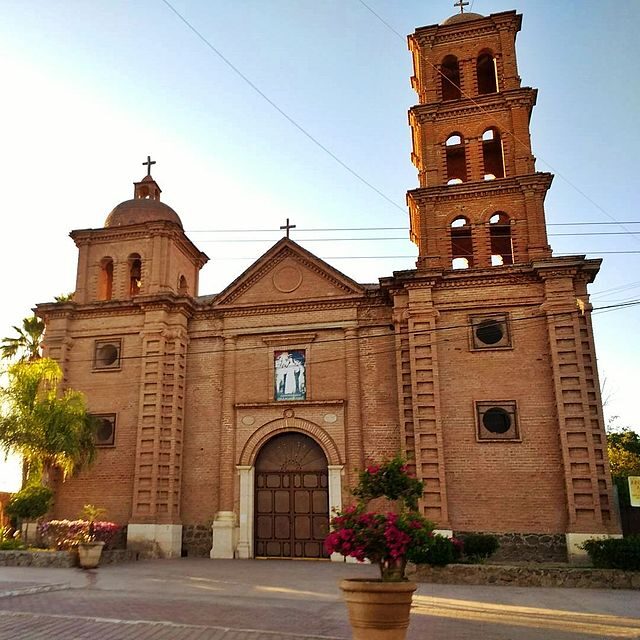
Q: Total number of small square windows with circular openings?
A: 4